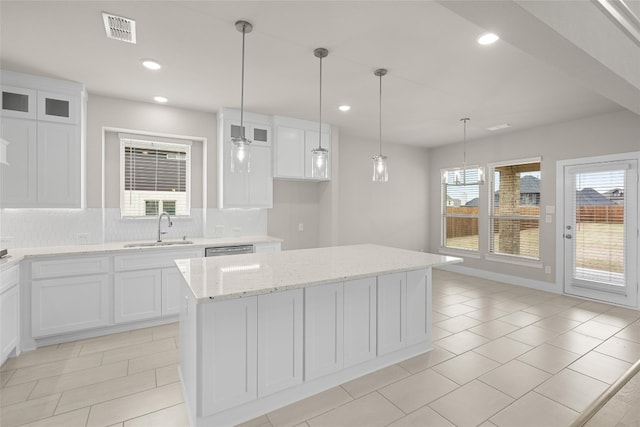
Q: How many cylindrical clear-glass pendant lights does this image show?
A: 3